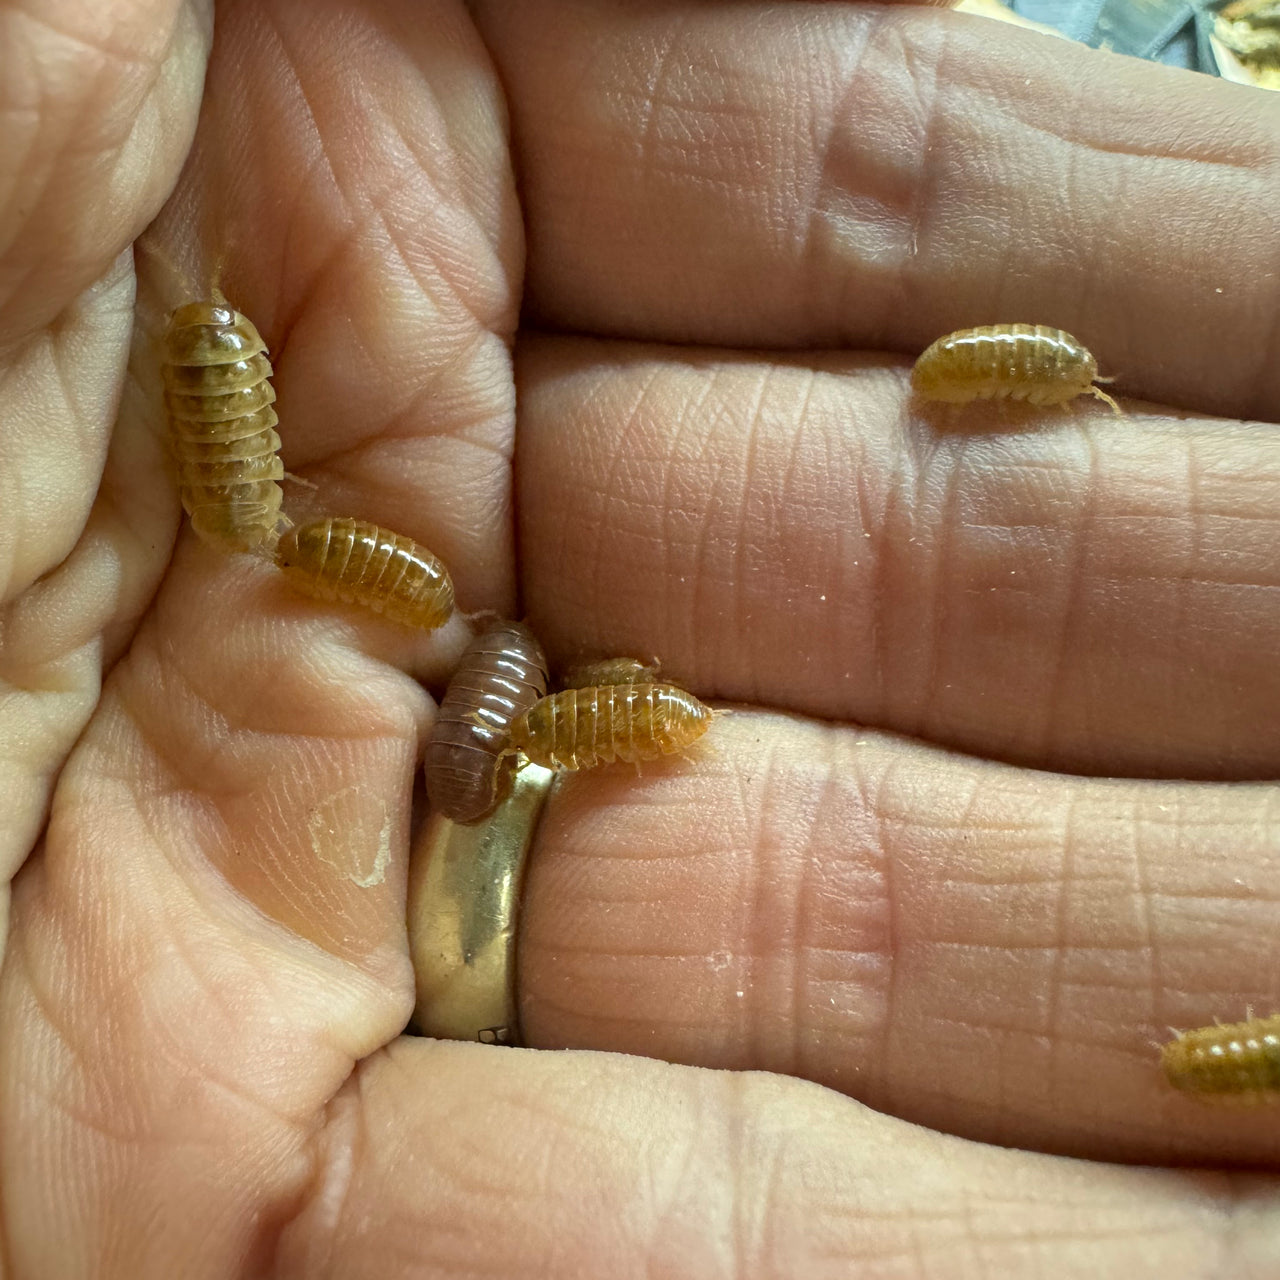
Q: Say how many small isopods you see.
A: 7